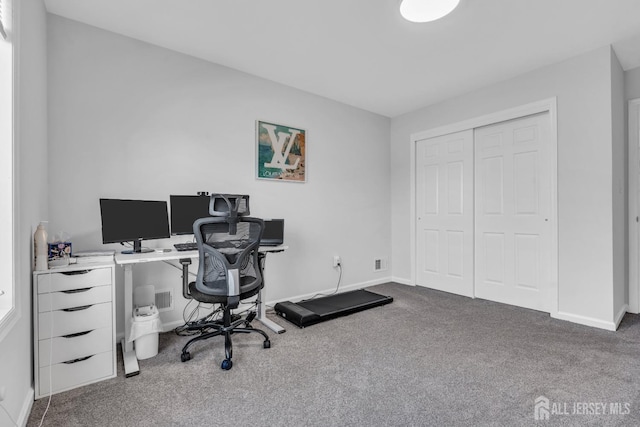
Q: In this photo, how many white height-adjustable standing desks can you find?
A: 1